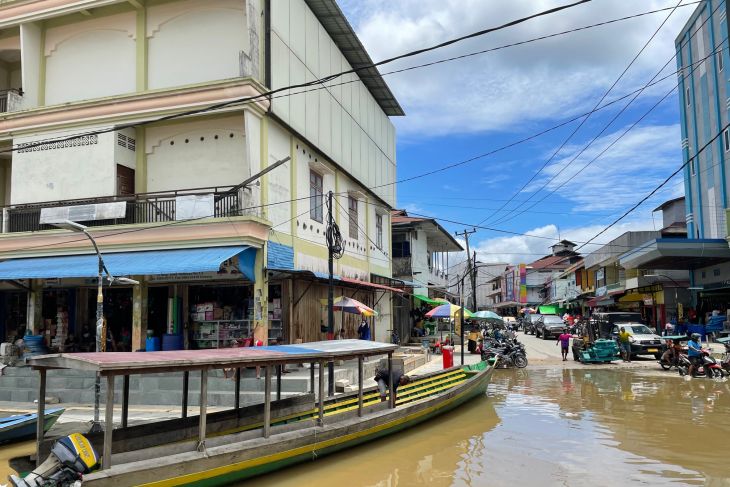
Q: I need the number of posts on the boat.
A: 12